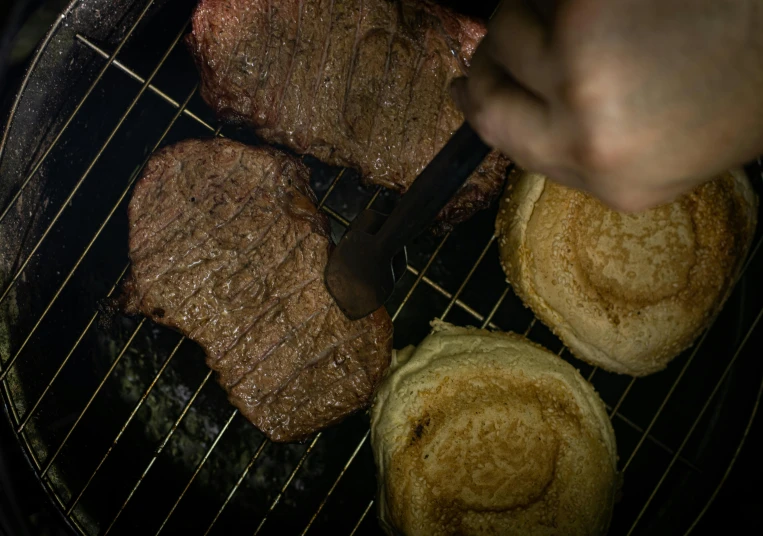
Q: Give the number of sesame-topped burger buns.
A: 2